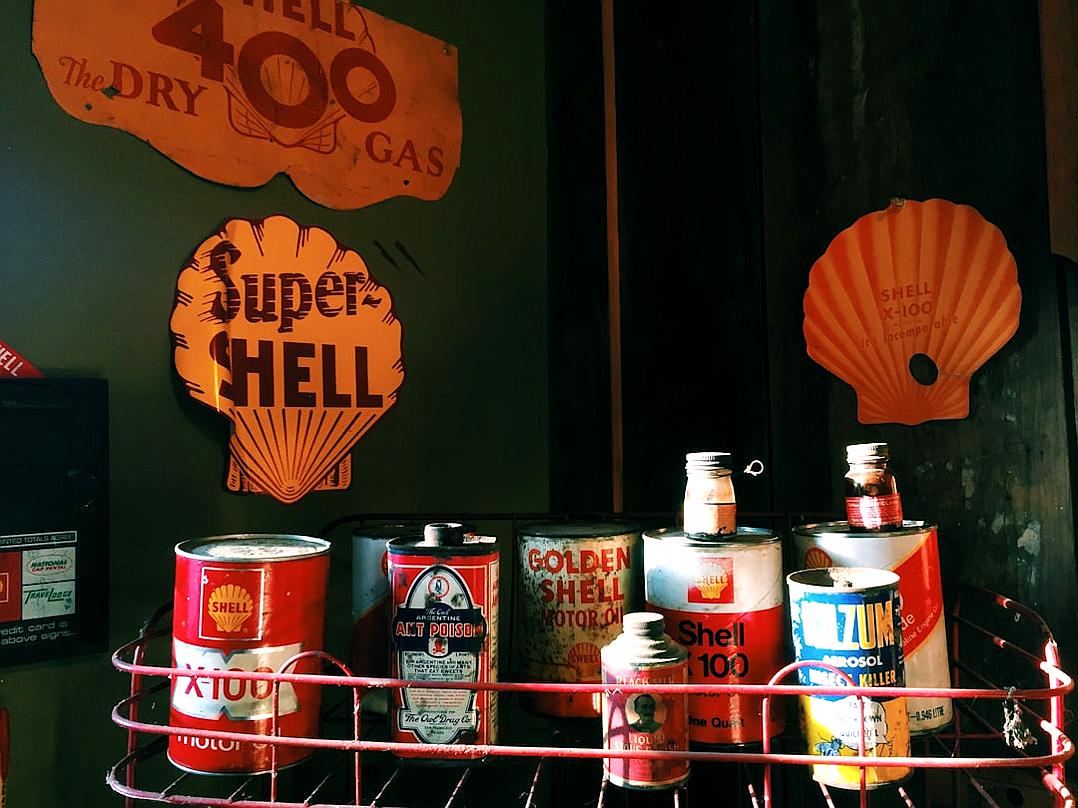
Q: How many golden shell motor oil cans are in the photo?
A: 1